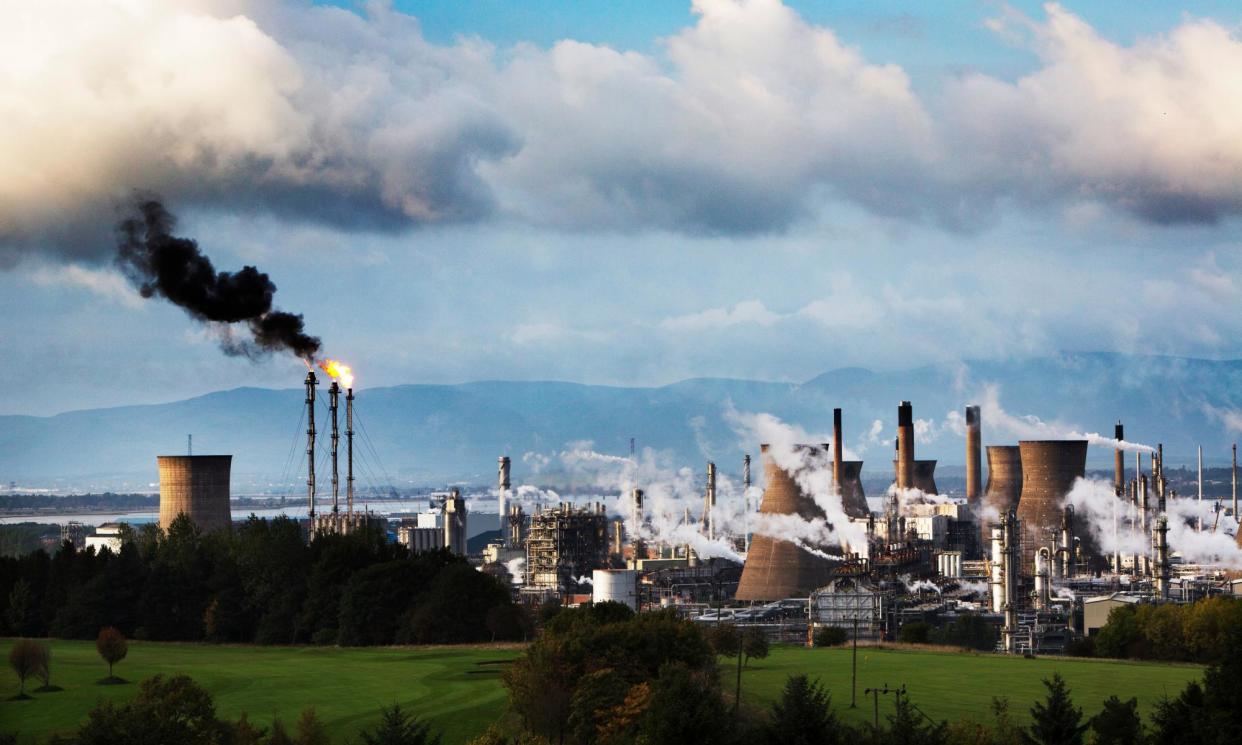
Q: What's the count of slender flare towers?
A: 3